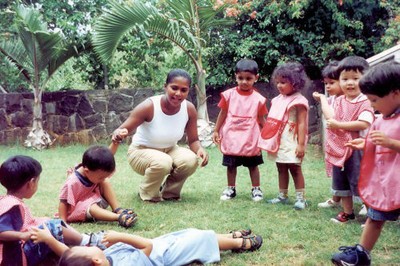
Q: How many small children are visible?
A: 8